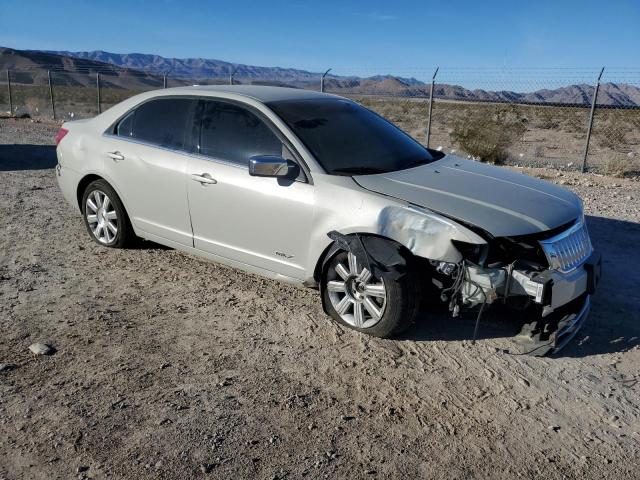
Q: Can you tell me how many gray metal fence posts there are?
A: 8